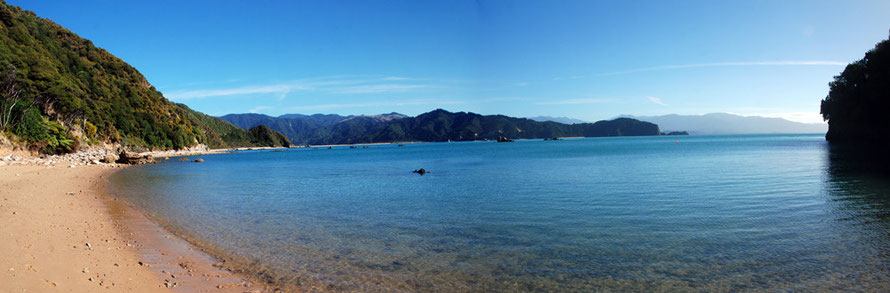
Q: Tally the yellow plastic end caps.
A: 0